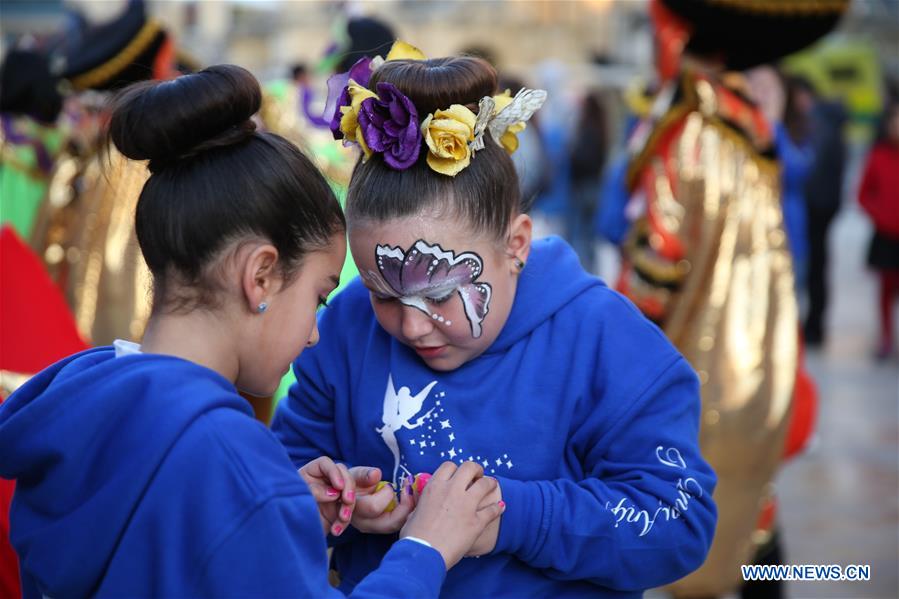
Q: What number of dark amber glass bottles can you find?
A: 0